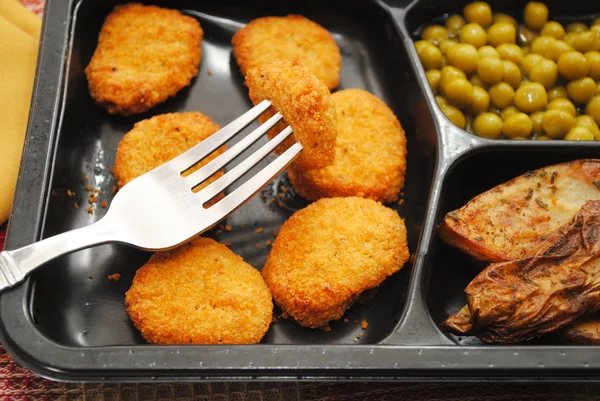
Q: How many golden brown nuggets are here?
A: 7